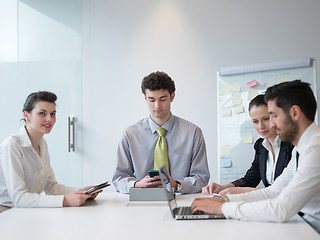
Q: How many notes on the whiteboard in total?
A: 11